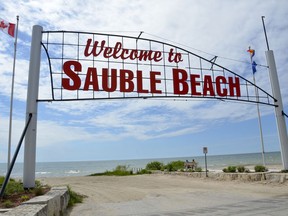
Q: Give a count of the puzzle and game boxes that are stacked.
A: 0